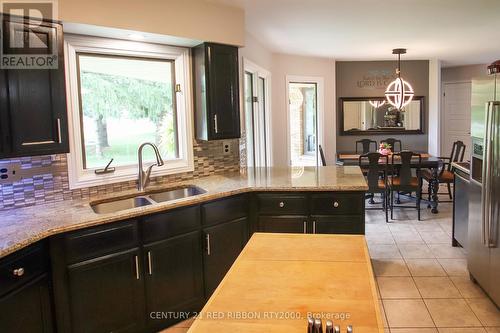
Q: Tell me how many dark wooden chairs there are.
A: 6